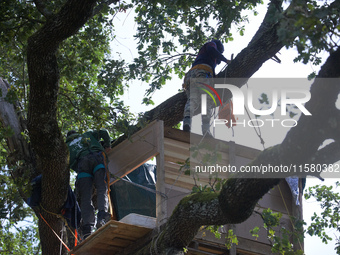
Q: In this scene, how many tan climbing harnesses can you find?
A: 1